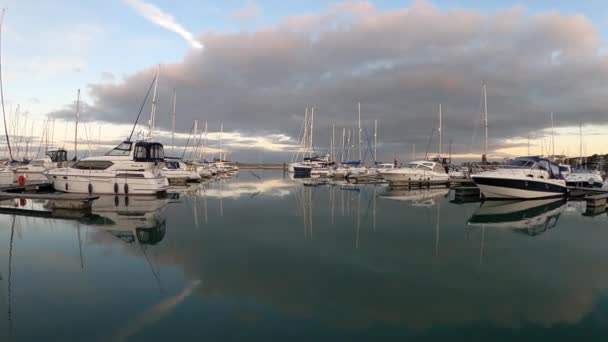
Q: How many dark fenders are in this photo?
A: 4